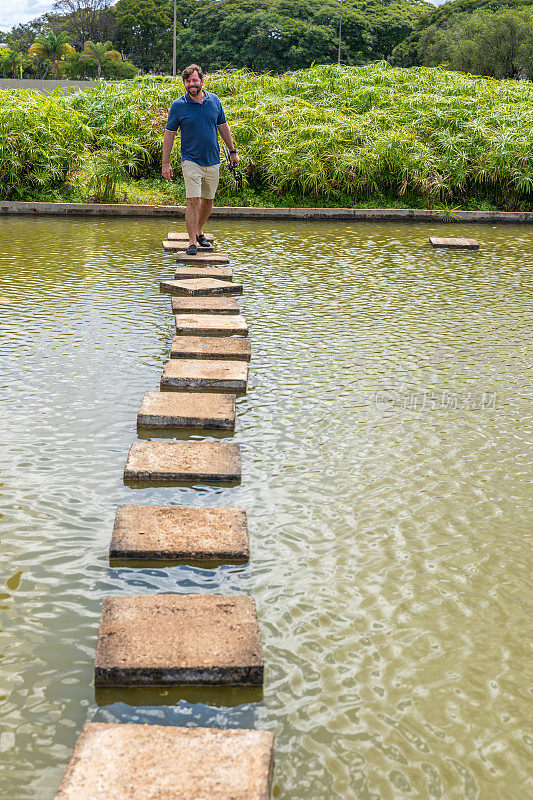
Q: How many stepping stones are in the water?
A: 15